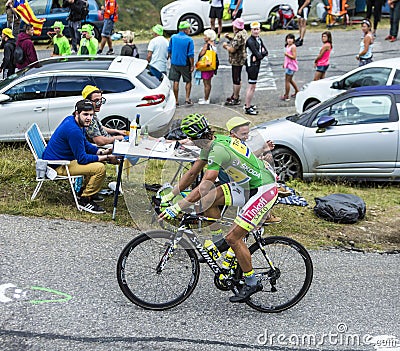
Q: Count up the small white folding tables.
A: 1